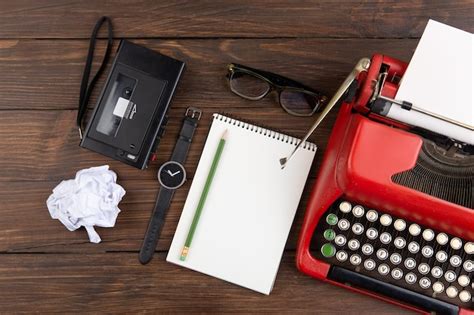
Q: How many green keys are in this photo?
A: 3